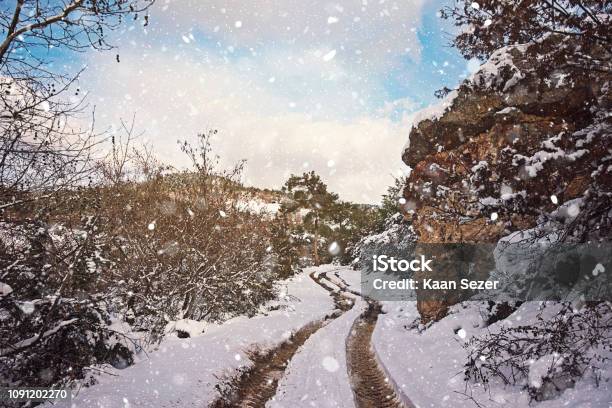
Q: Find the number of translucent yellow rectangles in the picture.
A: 0